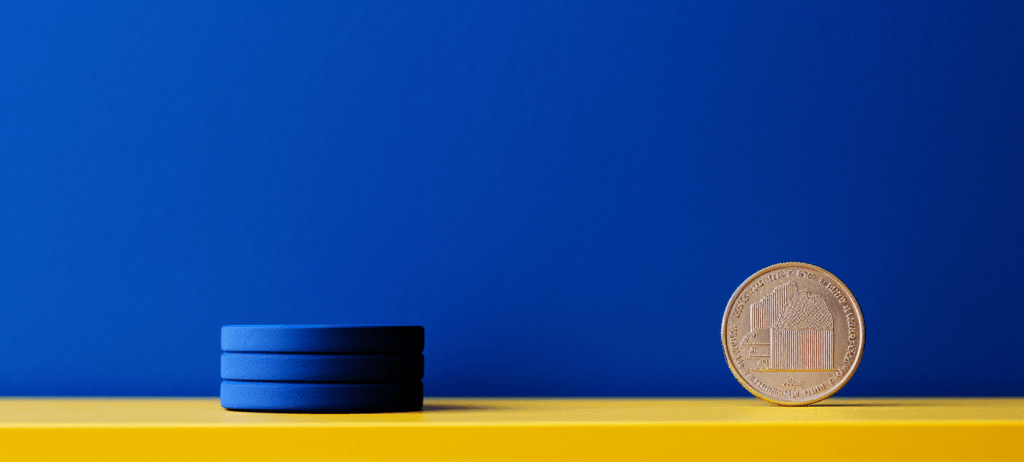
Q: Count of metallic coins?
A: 1